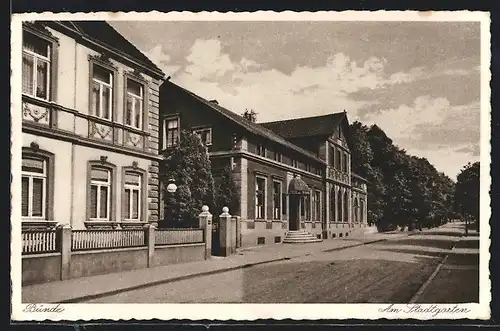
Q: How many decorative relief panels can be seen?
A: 3